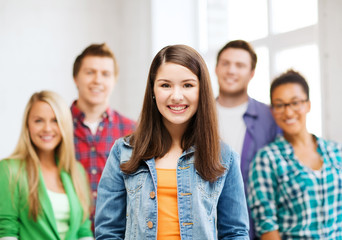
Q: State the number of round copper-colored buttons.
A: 2